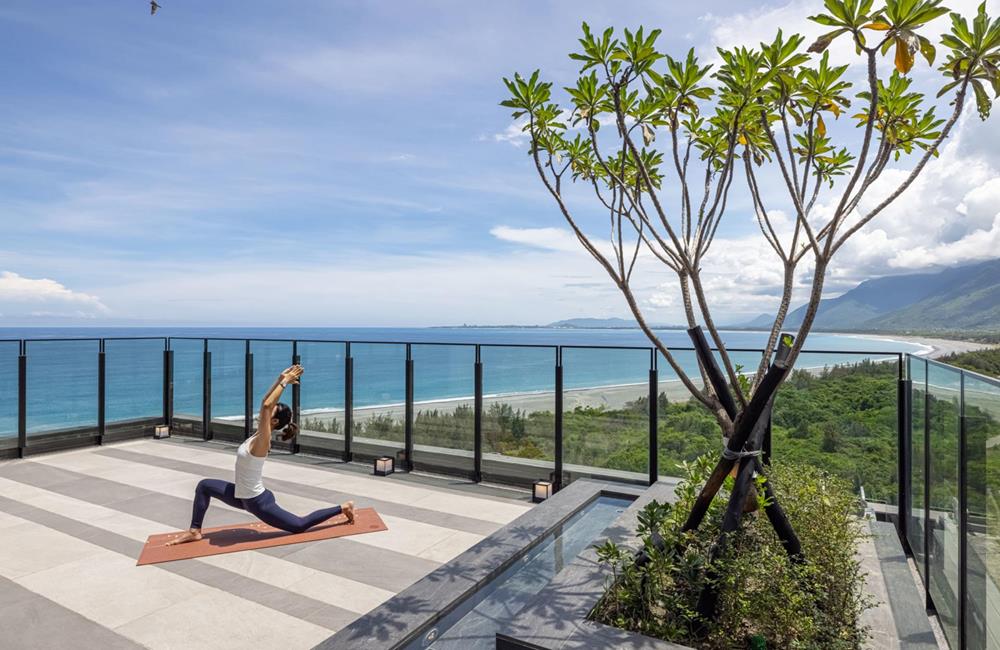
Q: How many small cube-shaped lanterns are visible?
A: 3